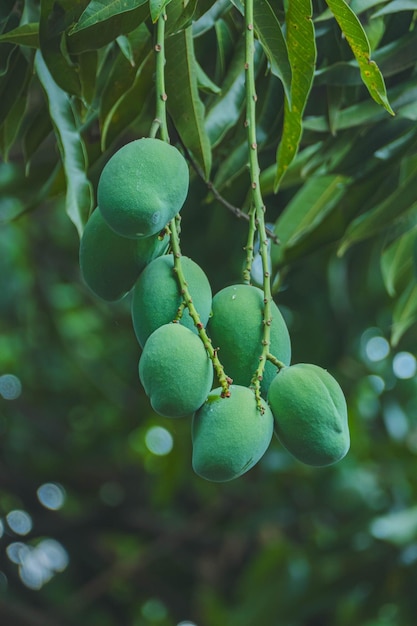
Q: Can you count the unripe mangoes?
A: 7